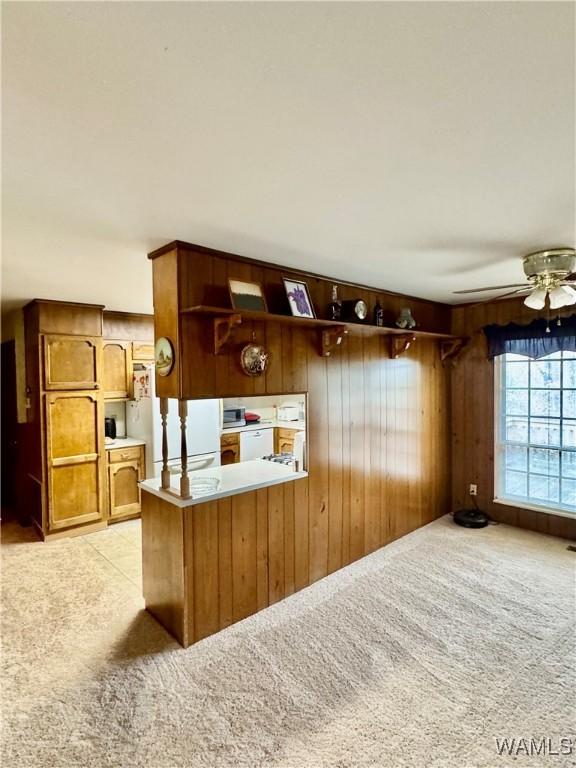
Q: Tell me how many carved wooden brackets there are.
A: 4